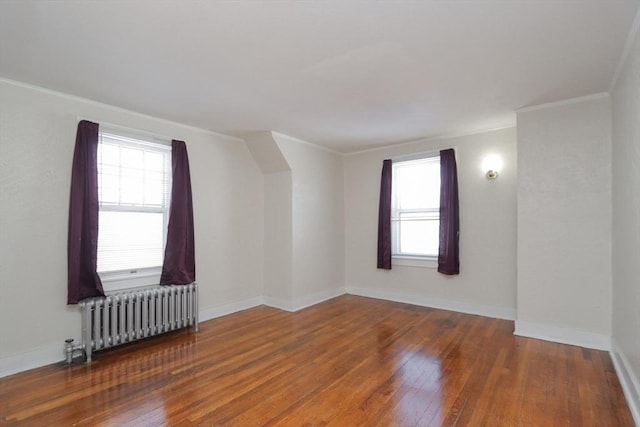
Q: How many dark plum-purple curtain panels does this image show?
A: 4